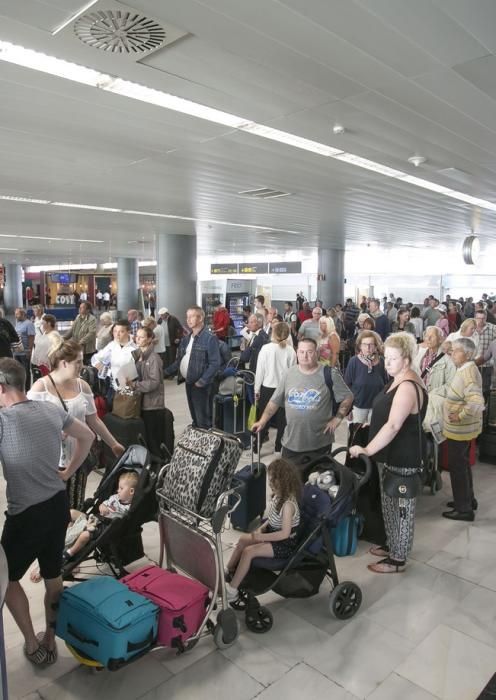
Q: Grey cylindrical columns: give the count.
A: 4